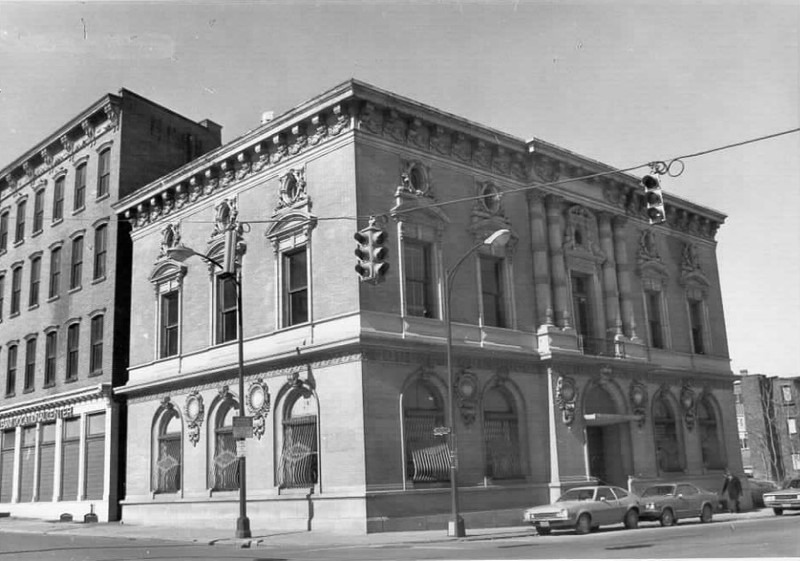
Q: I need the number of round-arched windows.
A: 7